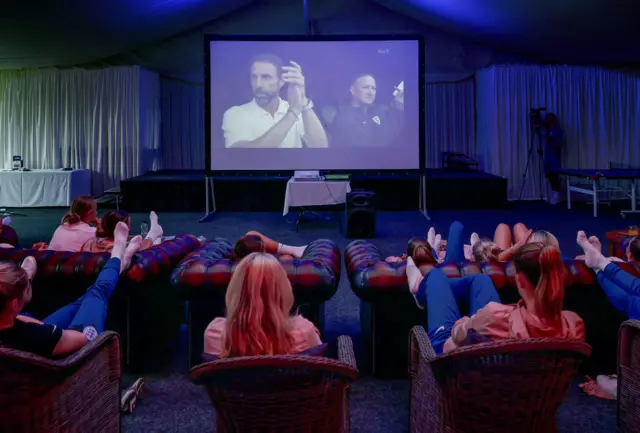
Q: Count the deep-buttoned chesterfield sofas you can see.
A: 3